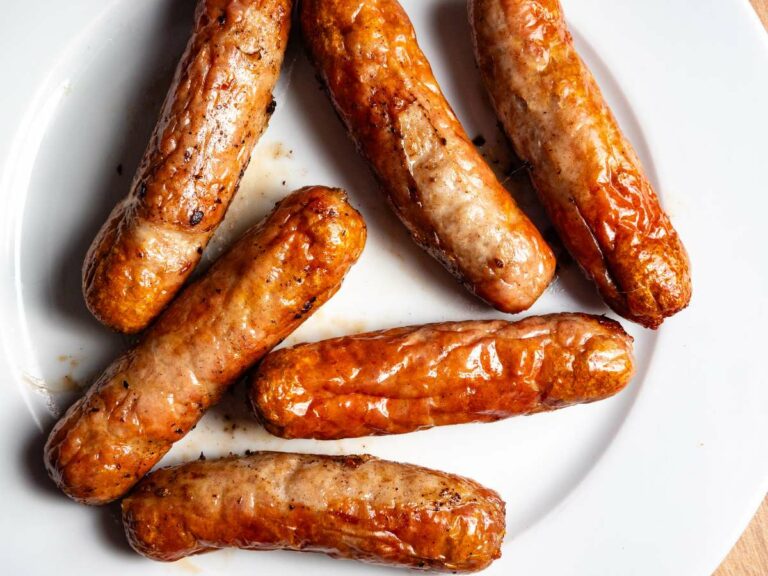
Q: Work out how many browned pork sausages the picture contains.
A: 6